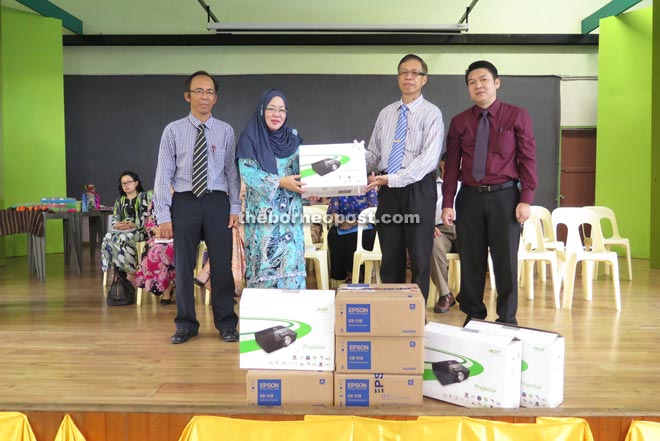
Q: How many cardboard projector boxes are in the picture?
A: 8